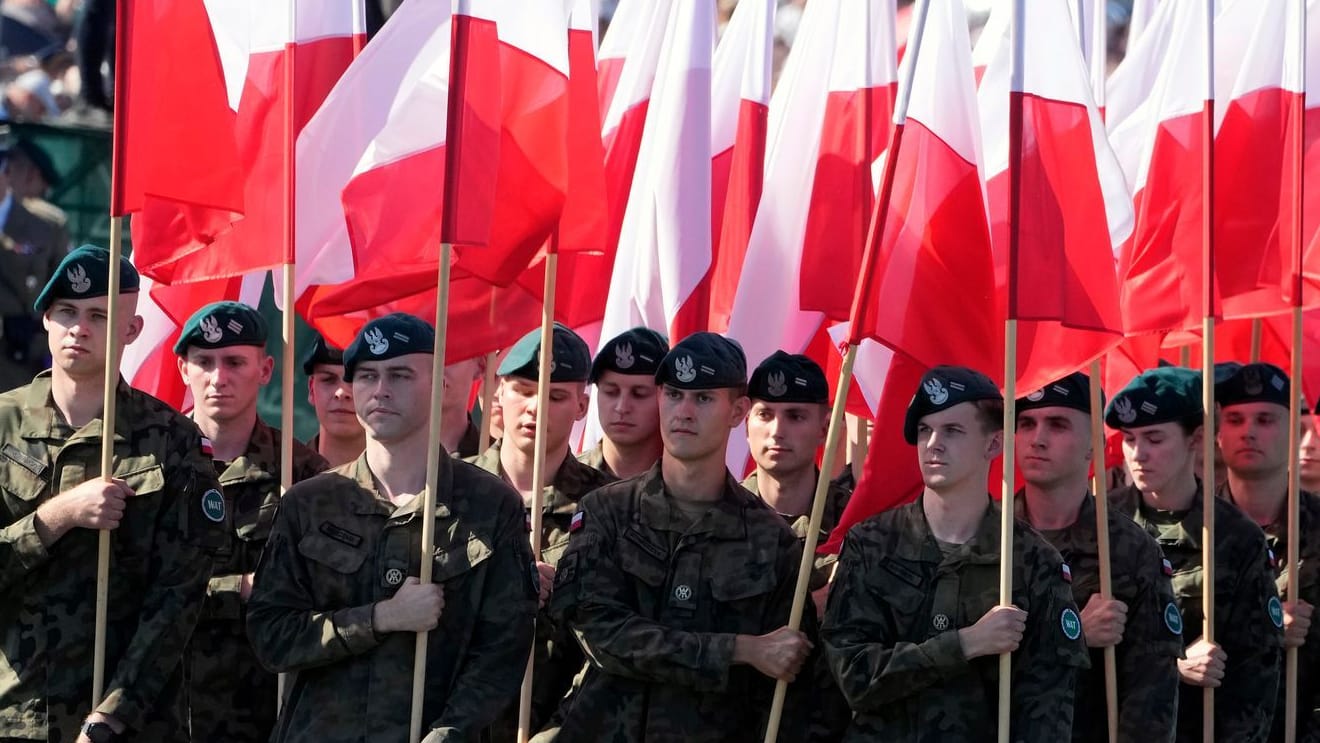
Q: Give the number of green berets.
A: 4